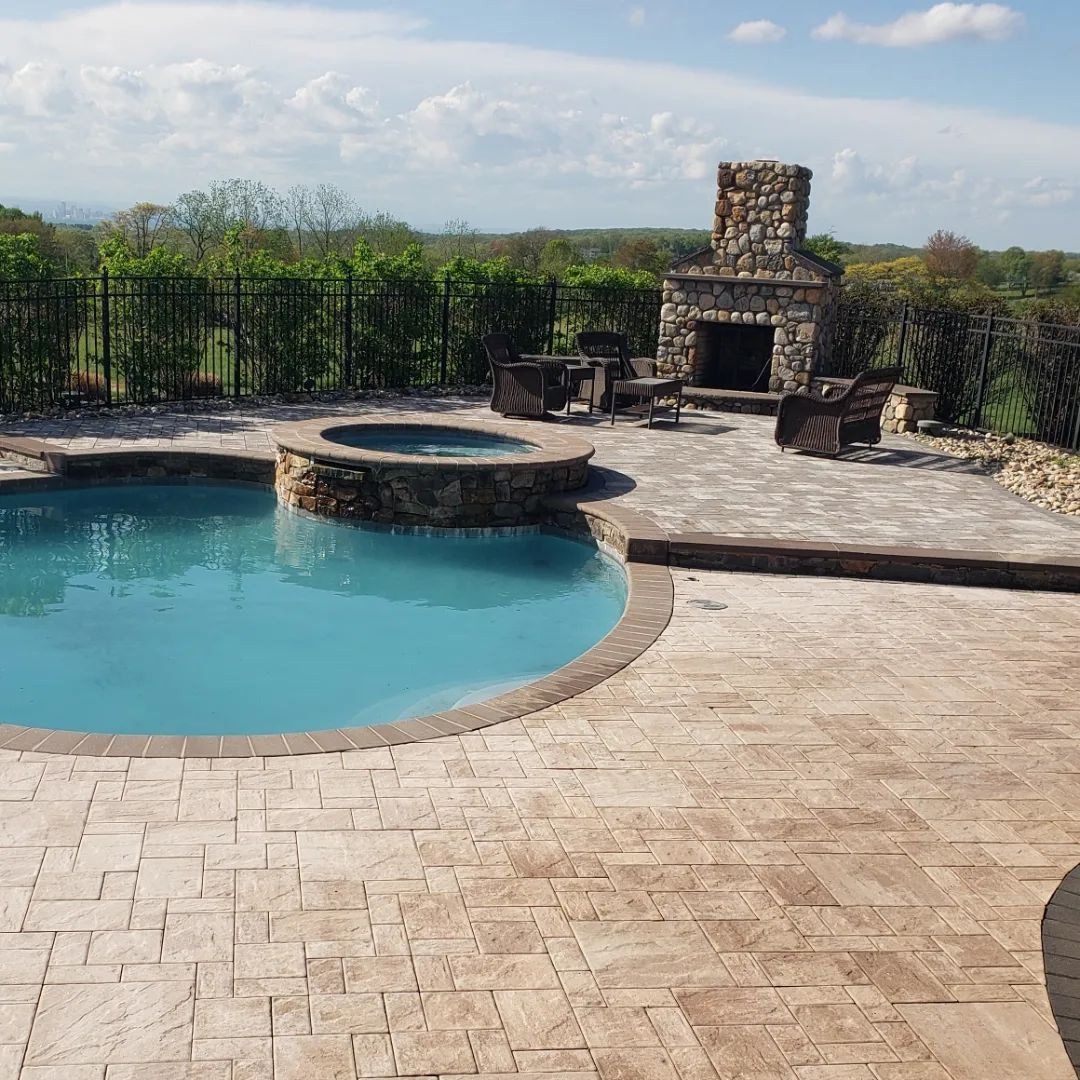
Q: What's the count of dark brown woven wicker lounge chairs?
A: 3